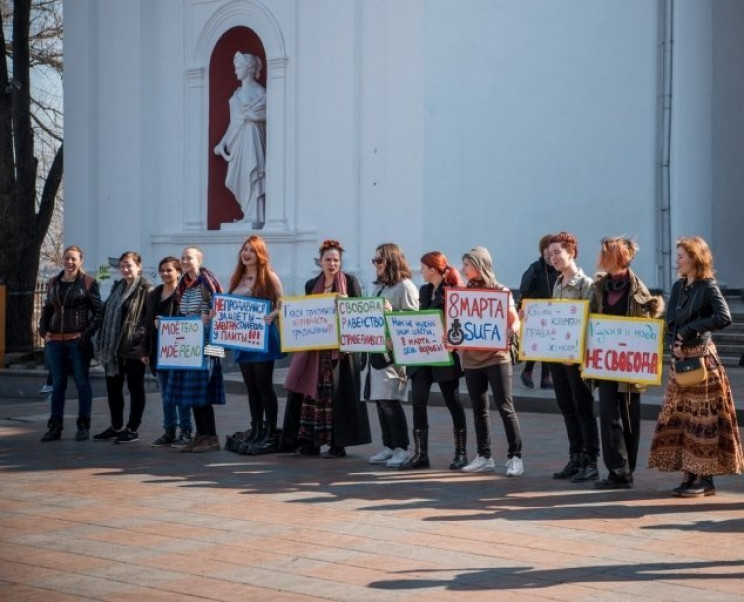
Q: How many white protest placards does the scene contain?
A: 8